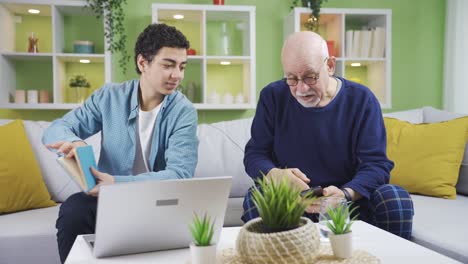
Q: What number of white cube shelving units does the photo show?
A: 3